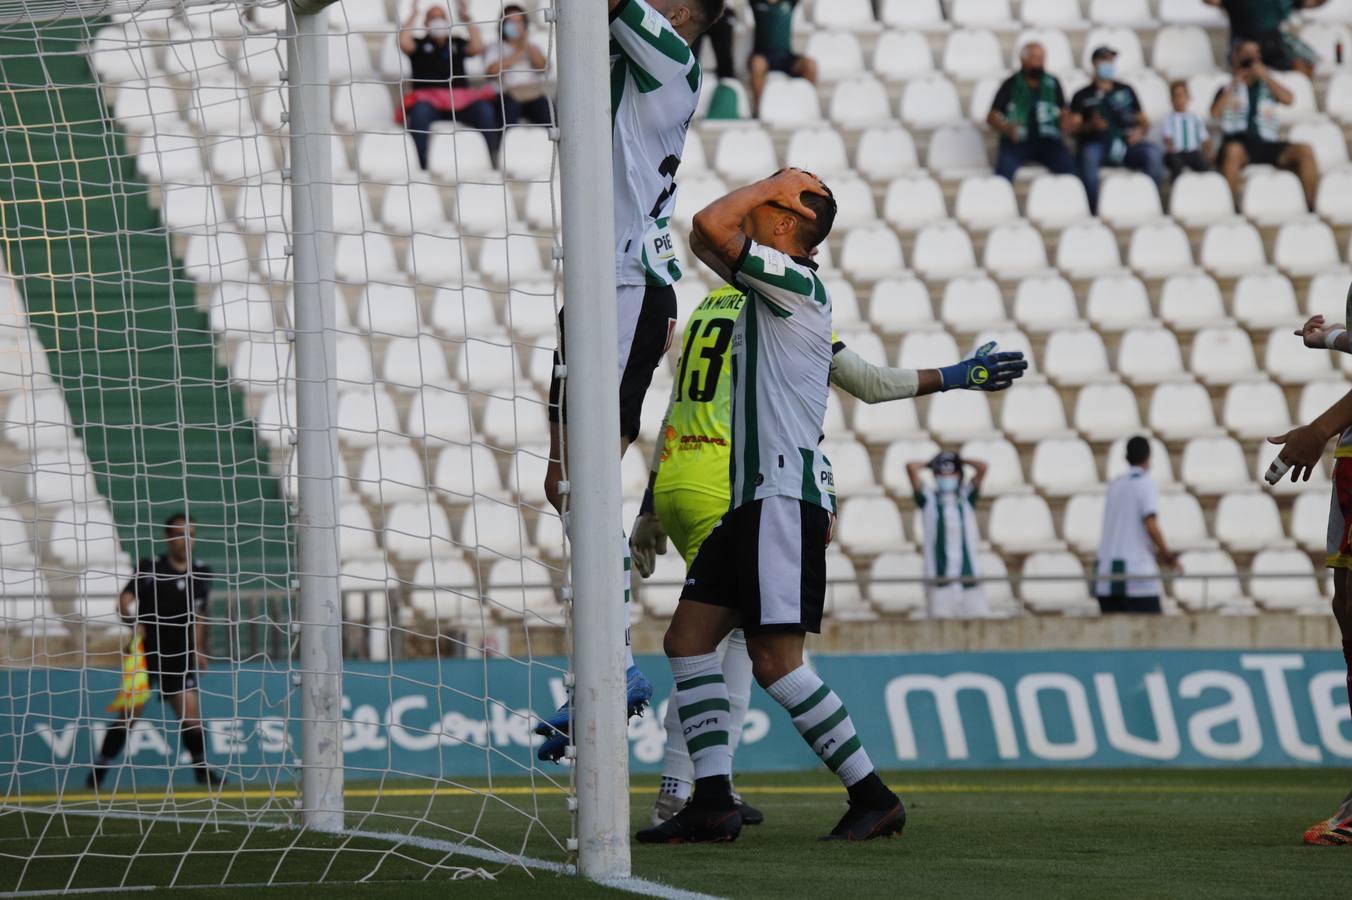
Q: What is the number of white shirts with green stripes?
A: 5